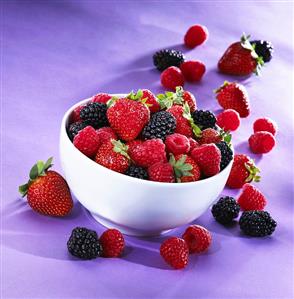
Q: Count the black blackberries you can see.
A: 11